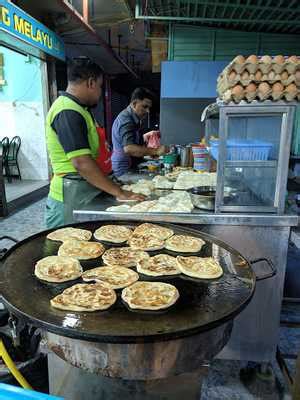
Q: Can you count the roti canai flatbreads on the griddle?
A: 13